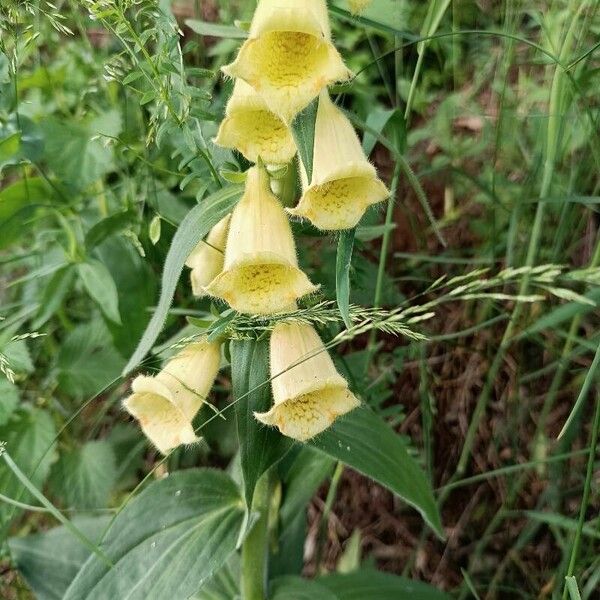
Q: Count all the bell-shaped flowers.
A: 7